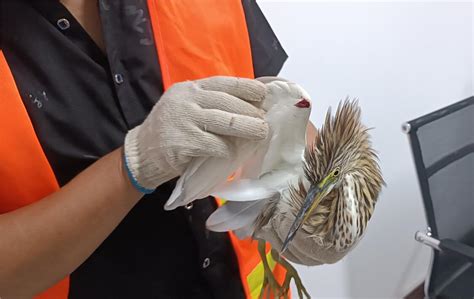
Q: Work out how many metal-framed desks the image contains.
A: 0